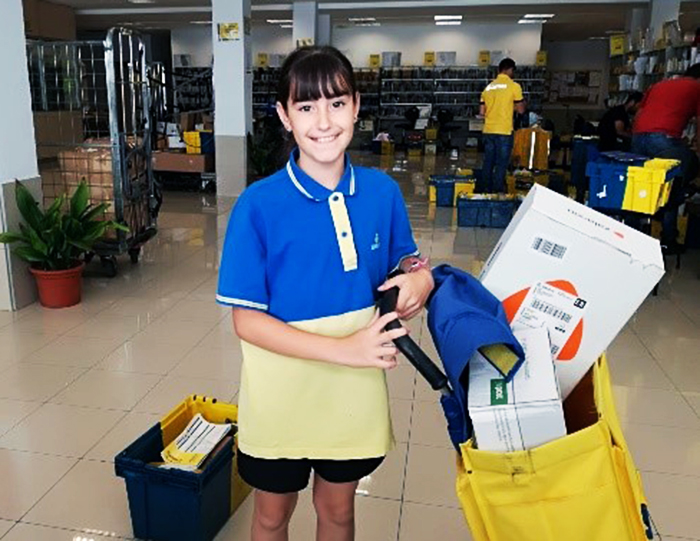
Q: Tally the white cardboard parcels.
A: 2